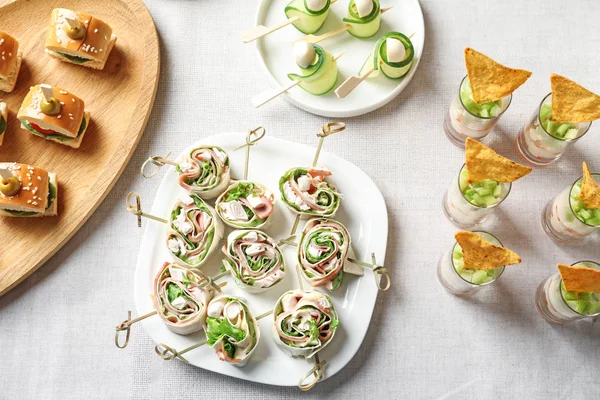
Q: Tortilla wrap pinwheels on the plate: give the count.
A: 9